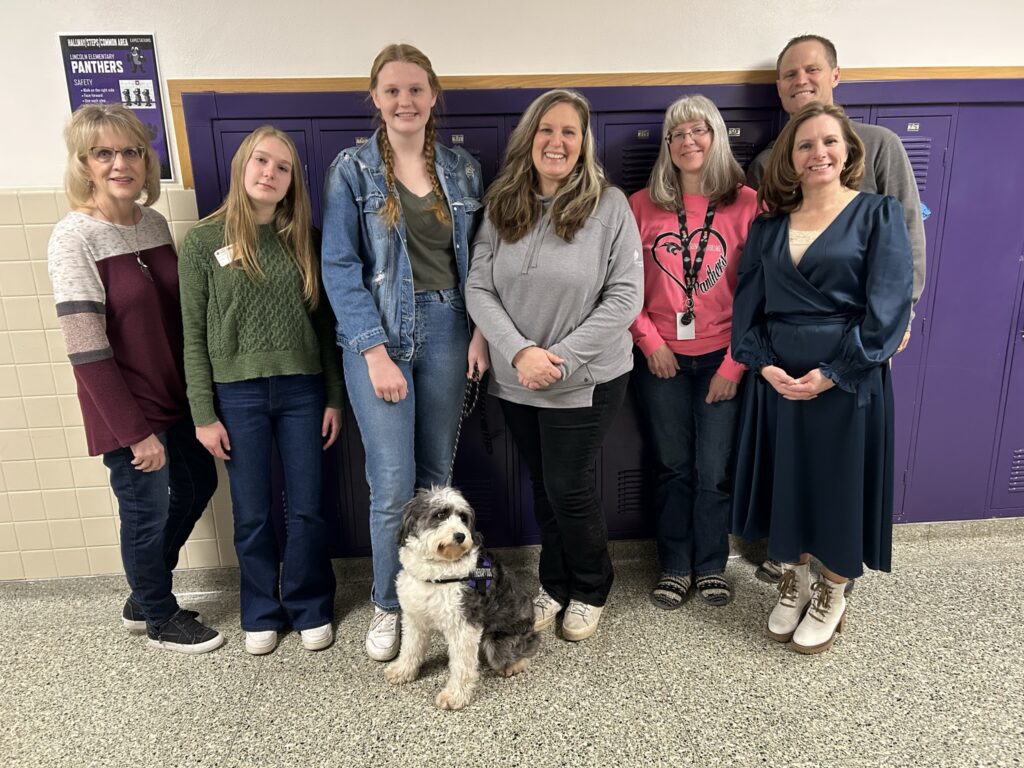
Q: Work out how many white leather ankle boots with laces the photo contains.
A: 2